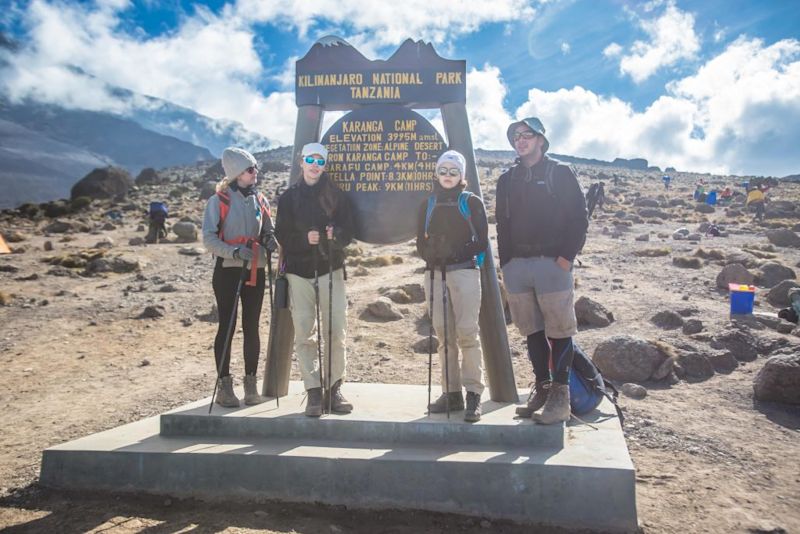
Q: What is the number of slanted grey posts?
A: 2